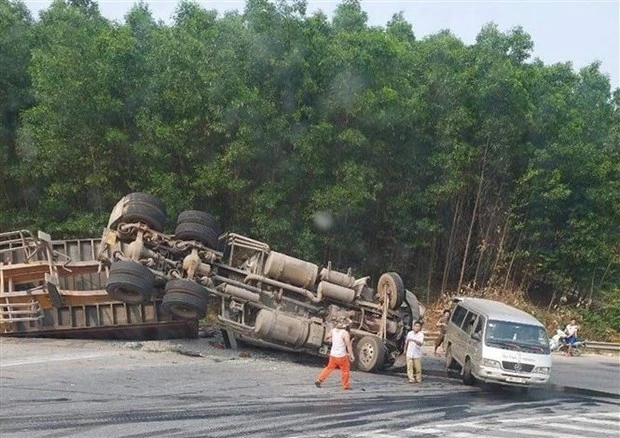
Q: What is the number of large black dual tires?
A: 4